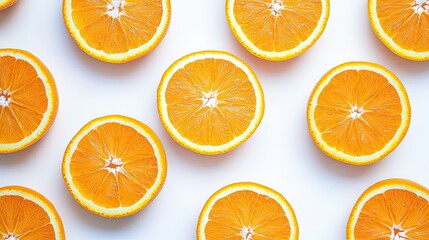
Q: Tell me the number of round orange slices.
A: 11